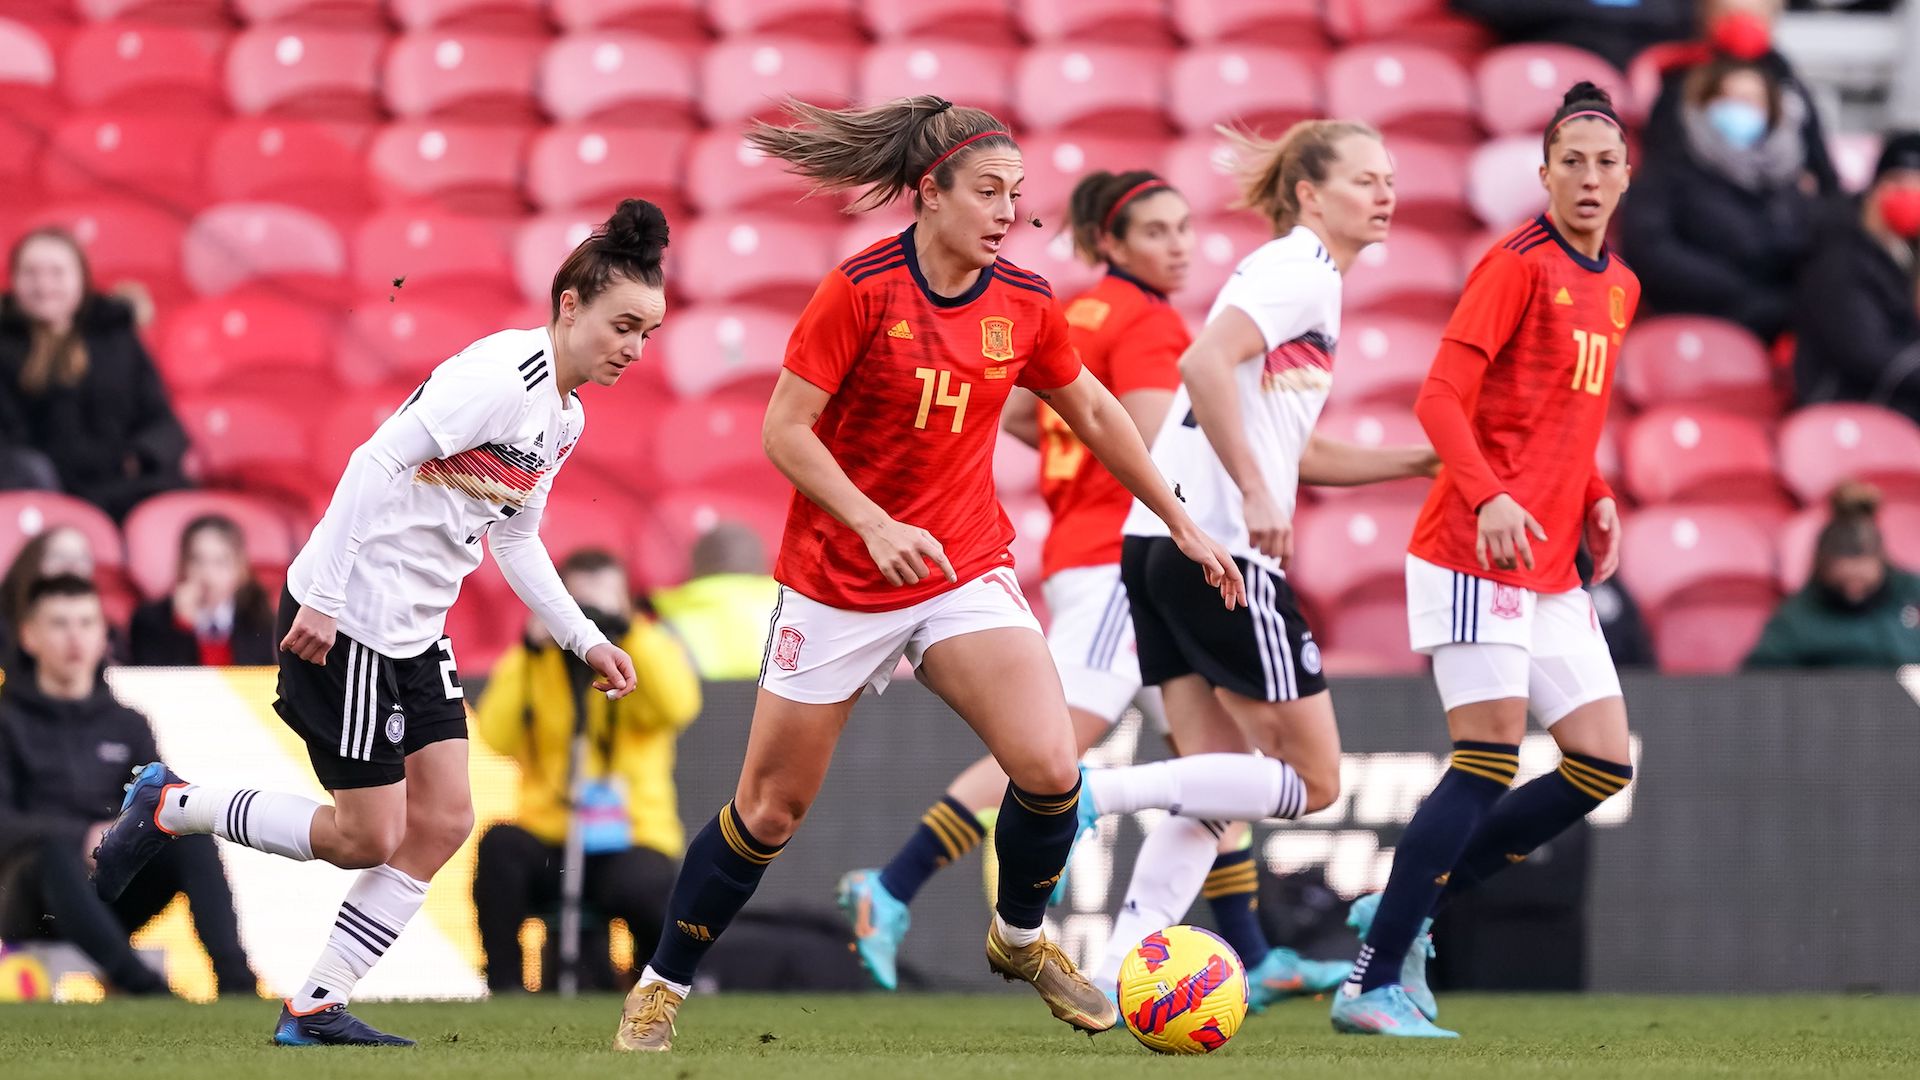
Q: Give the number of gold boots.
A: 2